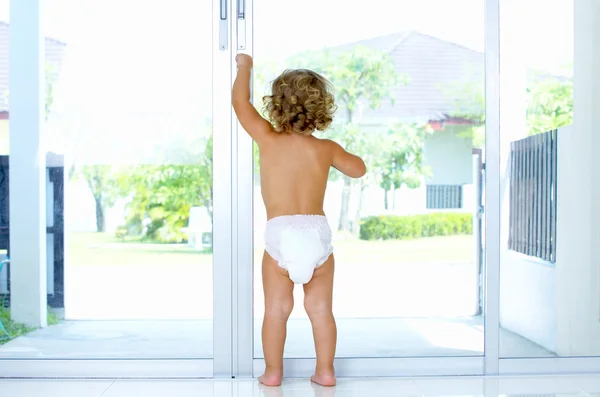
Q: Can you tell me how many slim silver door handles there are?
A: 2